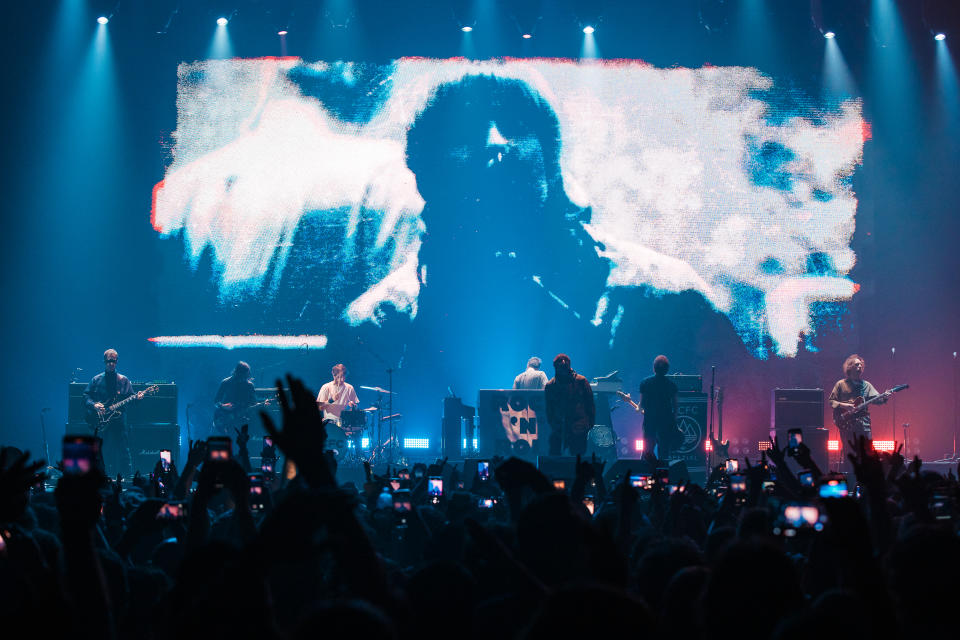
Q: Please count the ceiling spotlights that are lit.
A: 8